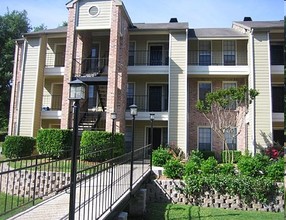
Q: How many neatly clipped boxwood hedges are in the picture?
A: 3